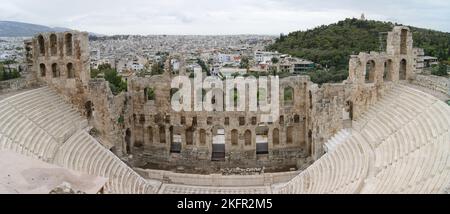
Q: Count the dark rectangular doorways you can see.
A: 3